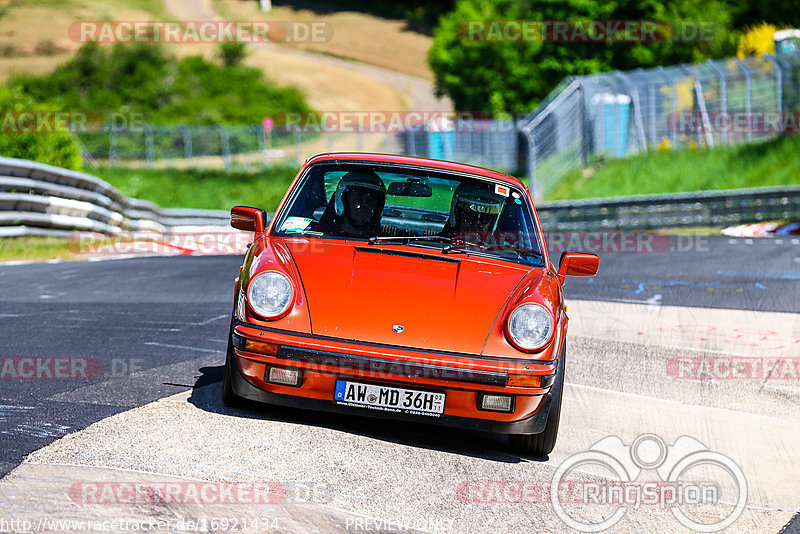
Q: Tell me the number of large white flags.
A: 0